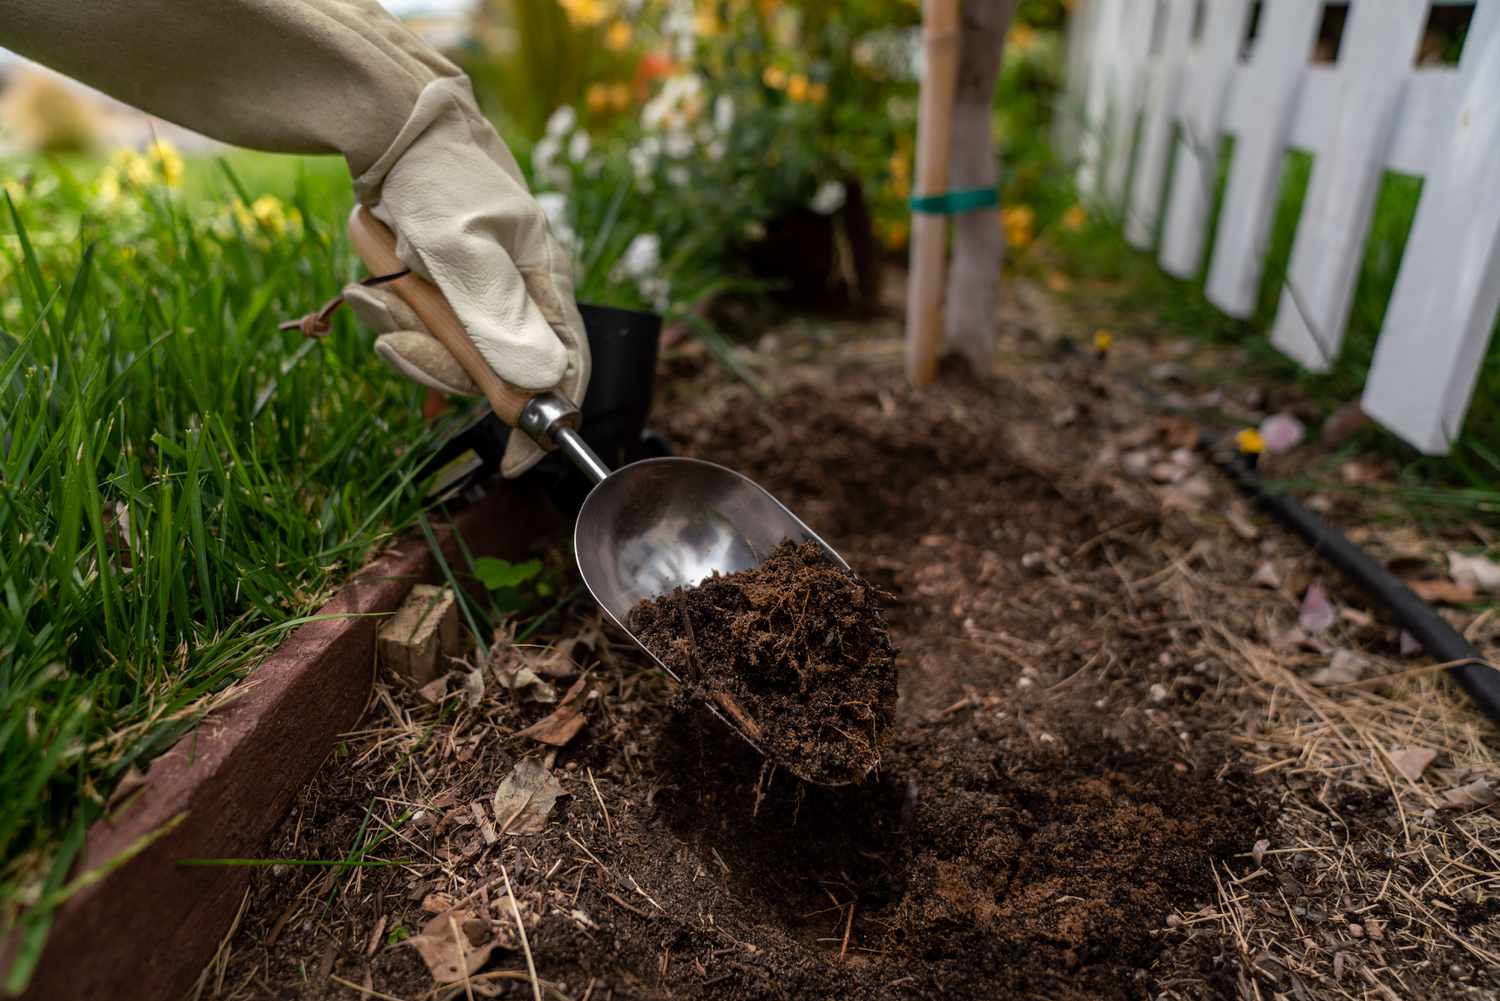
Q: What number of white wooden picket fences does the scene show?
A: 1